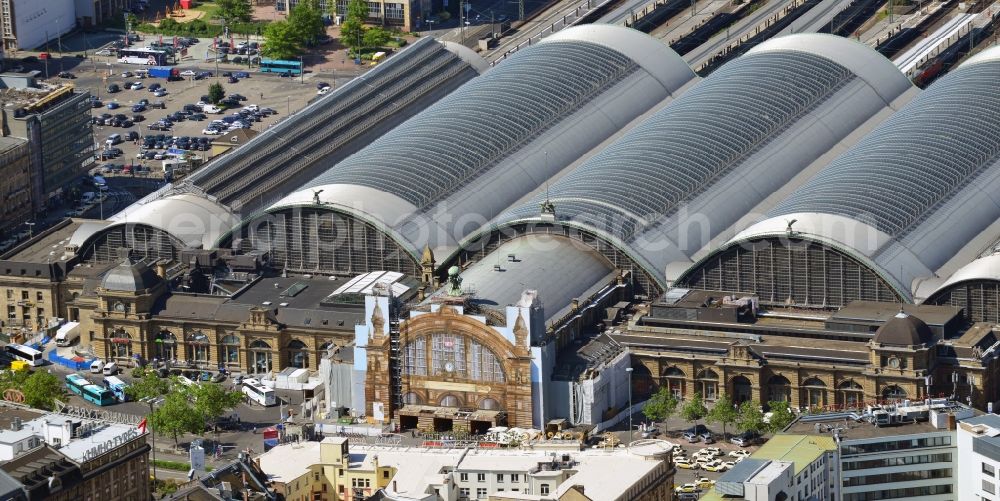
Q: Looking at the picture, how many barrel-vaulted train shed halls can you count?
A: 5